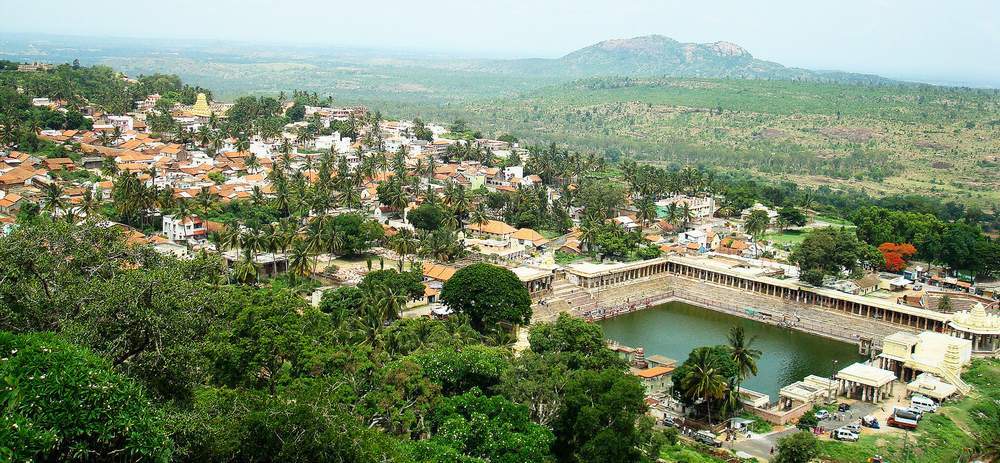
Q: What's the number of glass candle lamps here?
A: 0